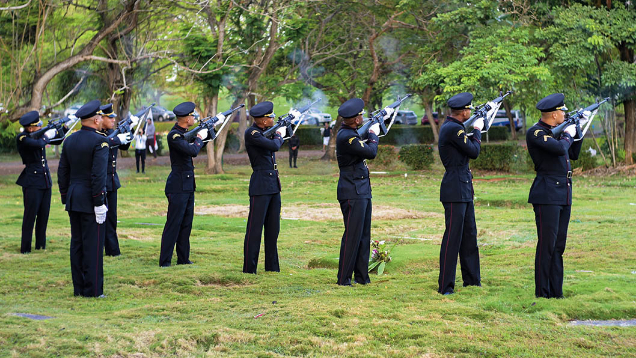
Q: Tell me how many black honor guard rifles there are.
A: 7